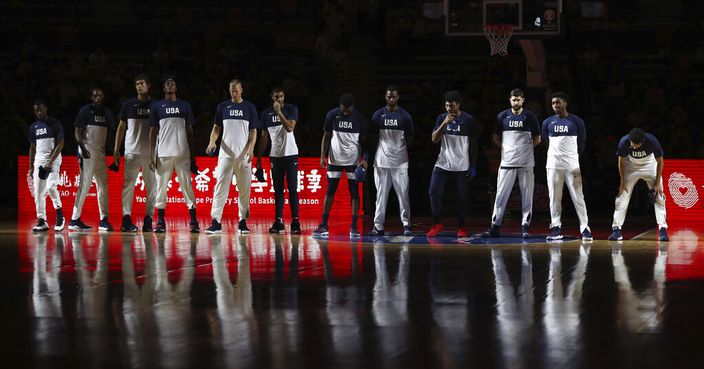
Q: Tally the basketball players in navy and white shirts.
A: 12